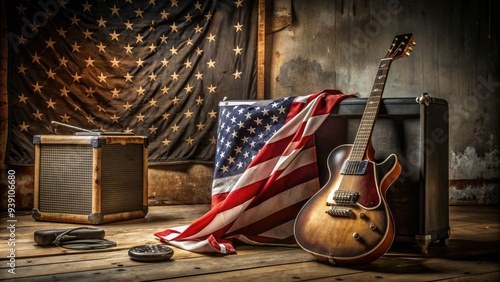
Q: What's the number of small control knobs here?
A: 3